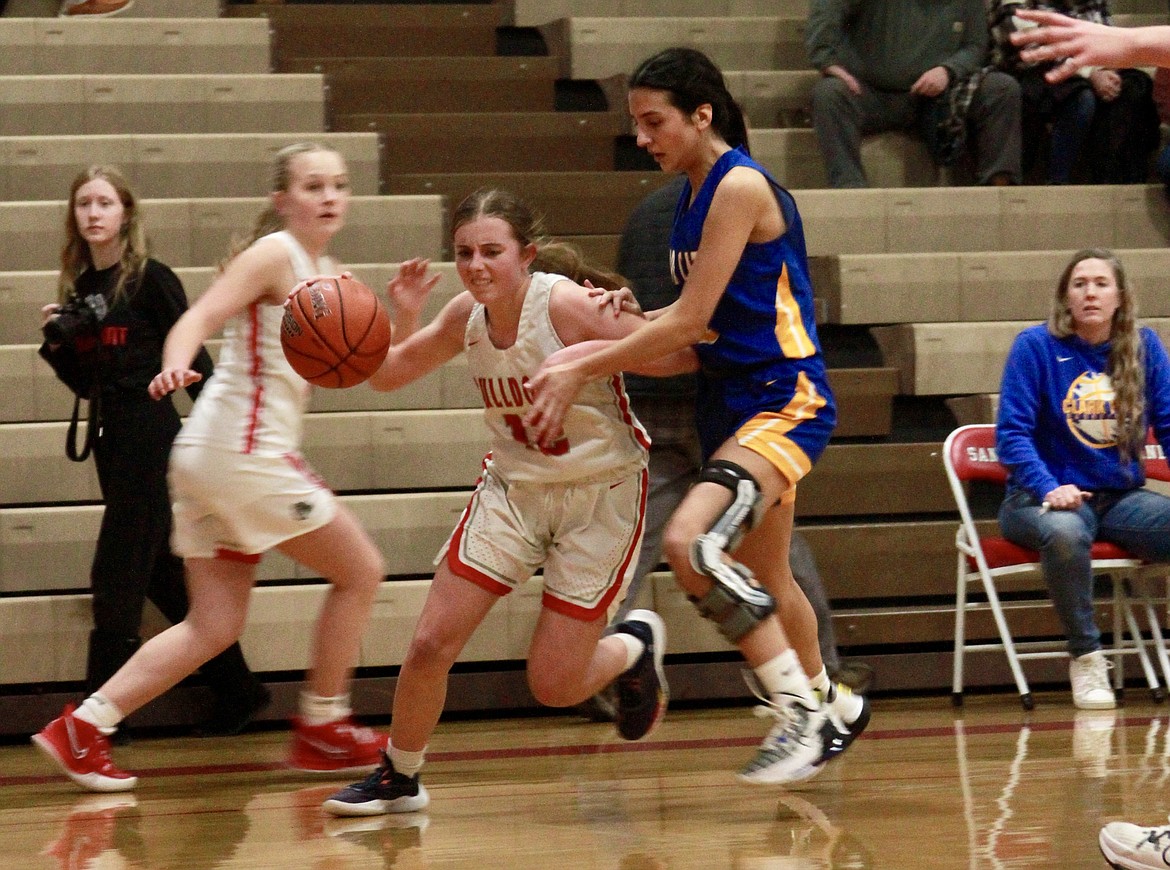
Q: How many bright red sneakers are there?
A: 2